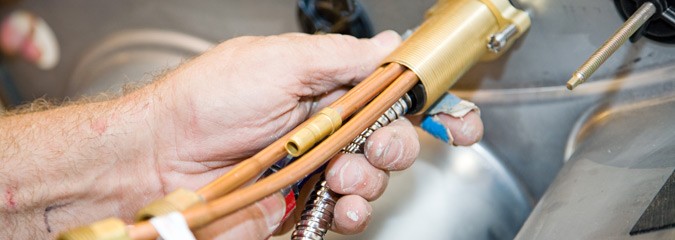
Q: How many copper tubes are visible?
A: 3